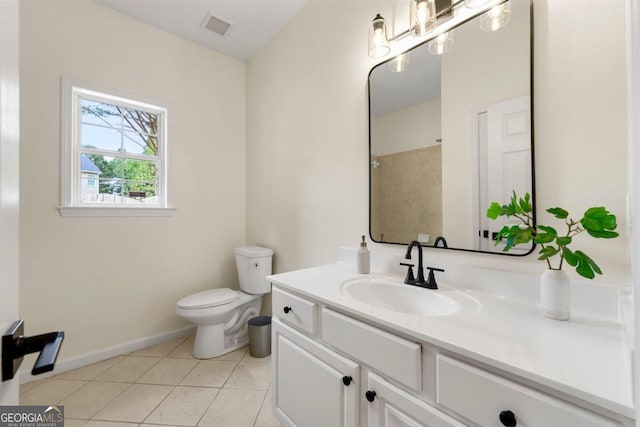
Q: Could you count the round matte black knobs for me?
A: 4